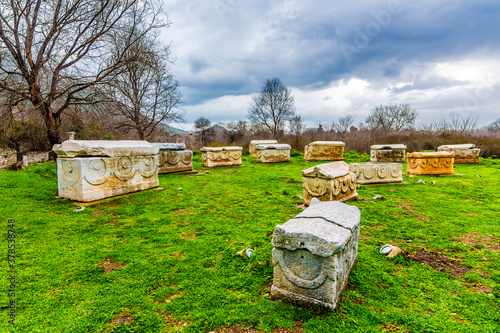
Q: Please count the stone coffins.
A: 12